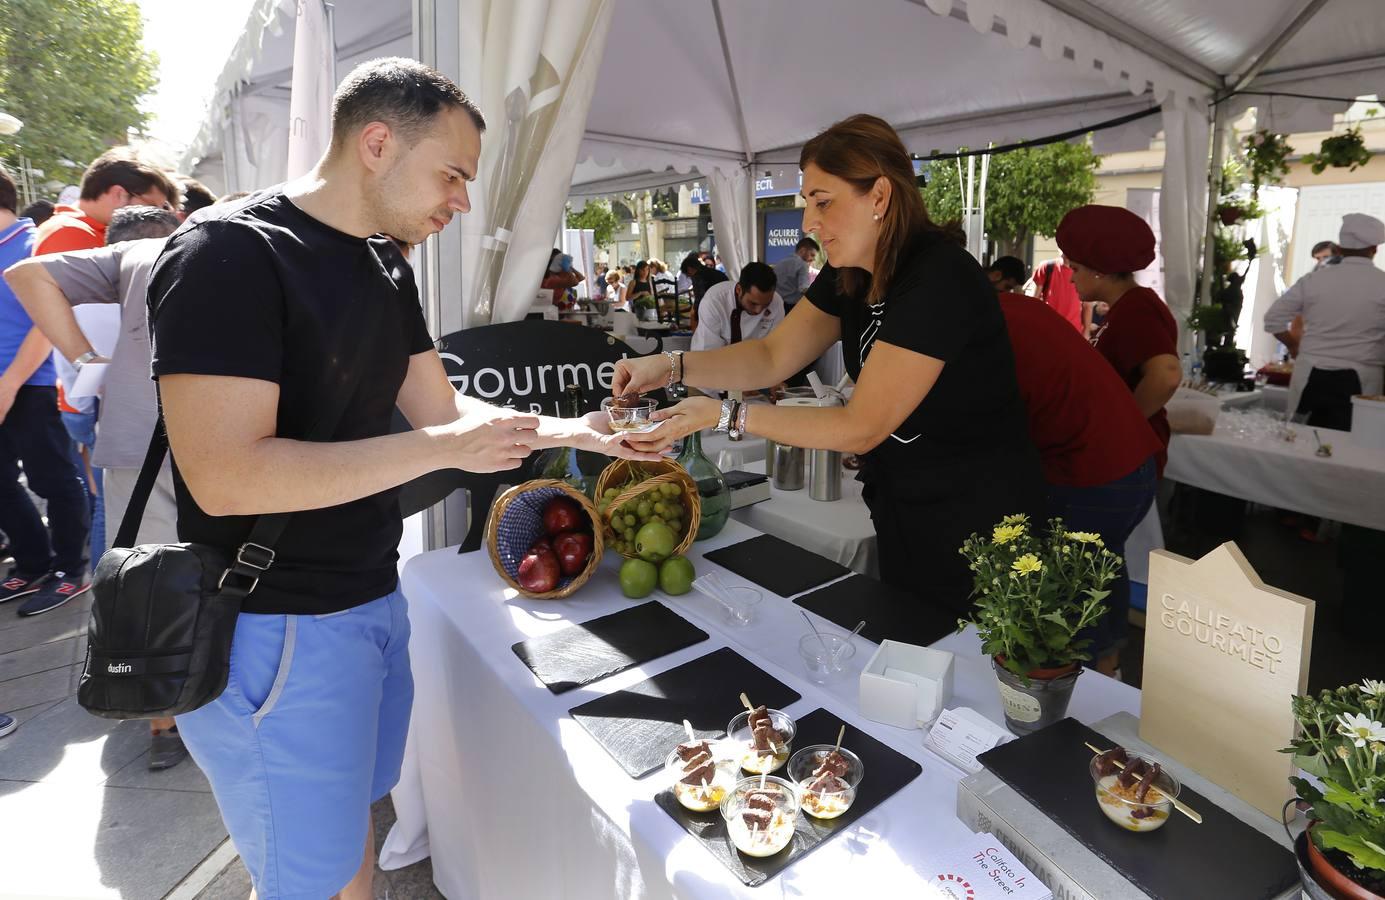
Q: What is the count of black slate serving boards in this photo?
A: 6